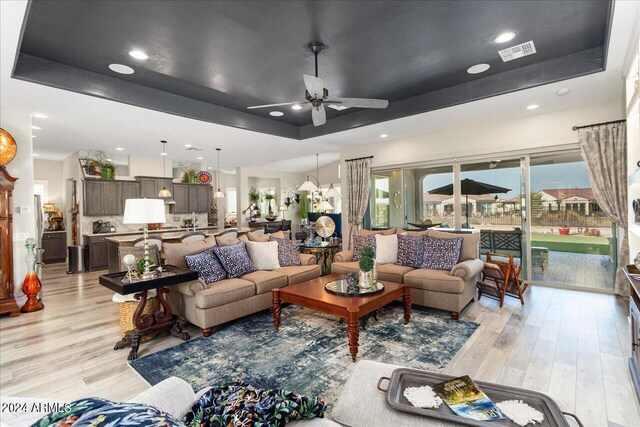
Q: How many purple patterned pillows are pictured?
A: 6